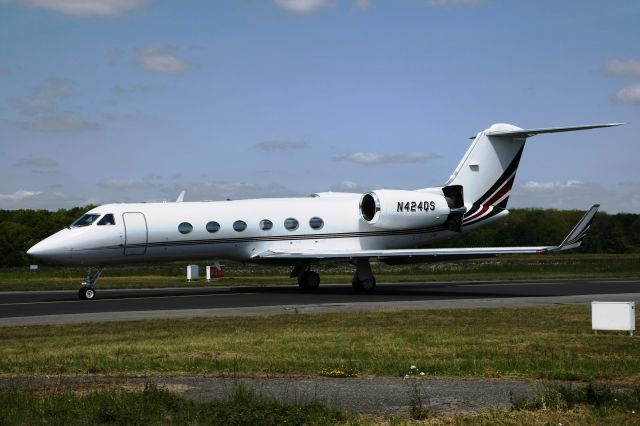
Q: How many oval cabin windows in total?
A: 6